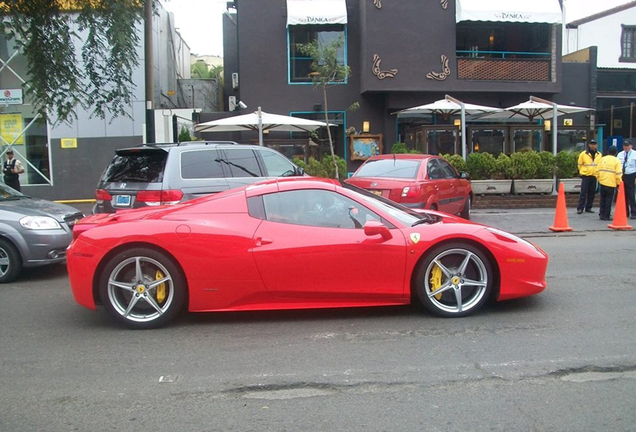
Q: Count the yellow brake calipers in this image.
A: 2